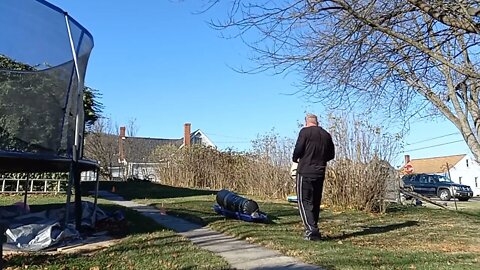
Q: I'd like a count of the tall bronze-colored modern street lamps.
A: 0